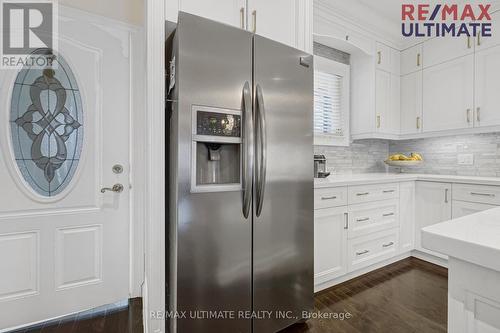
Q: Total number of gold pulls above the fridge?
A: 2